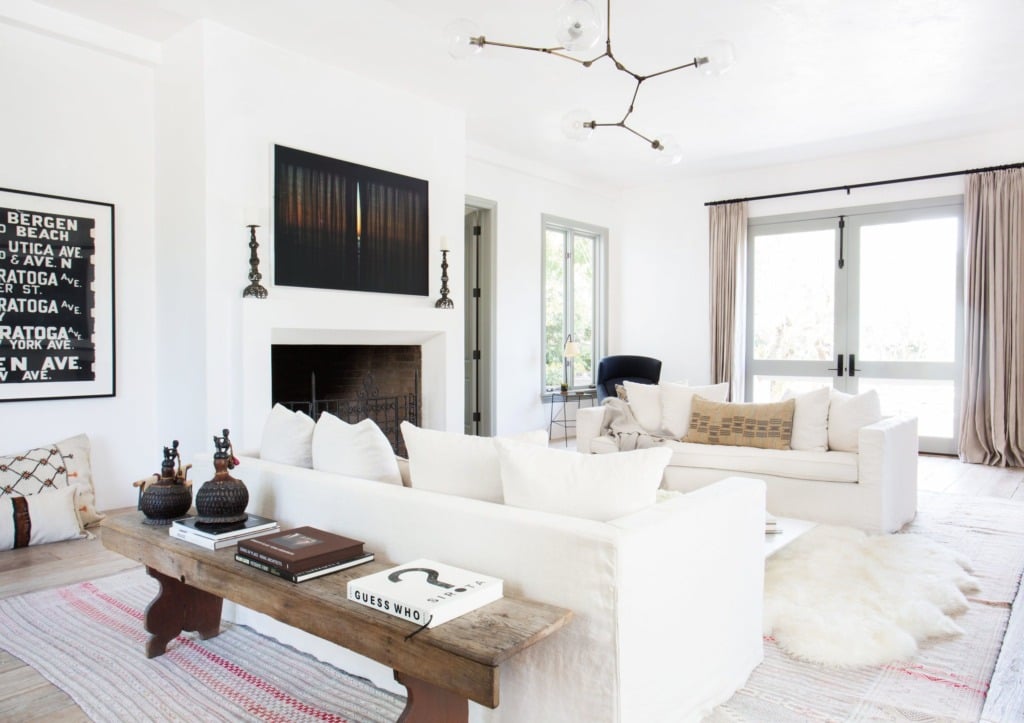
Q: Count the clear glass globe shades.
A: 5